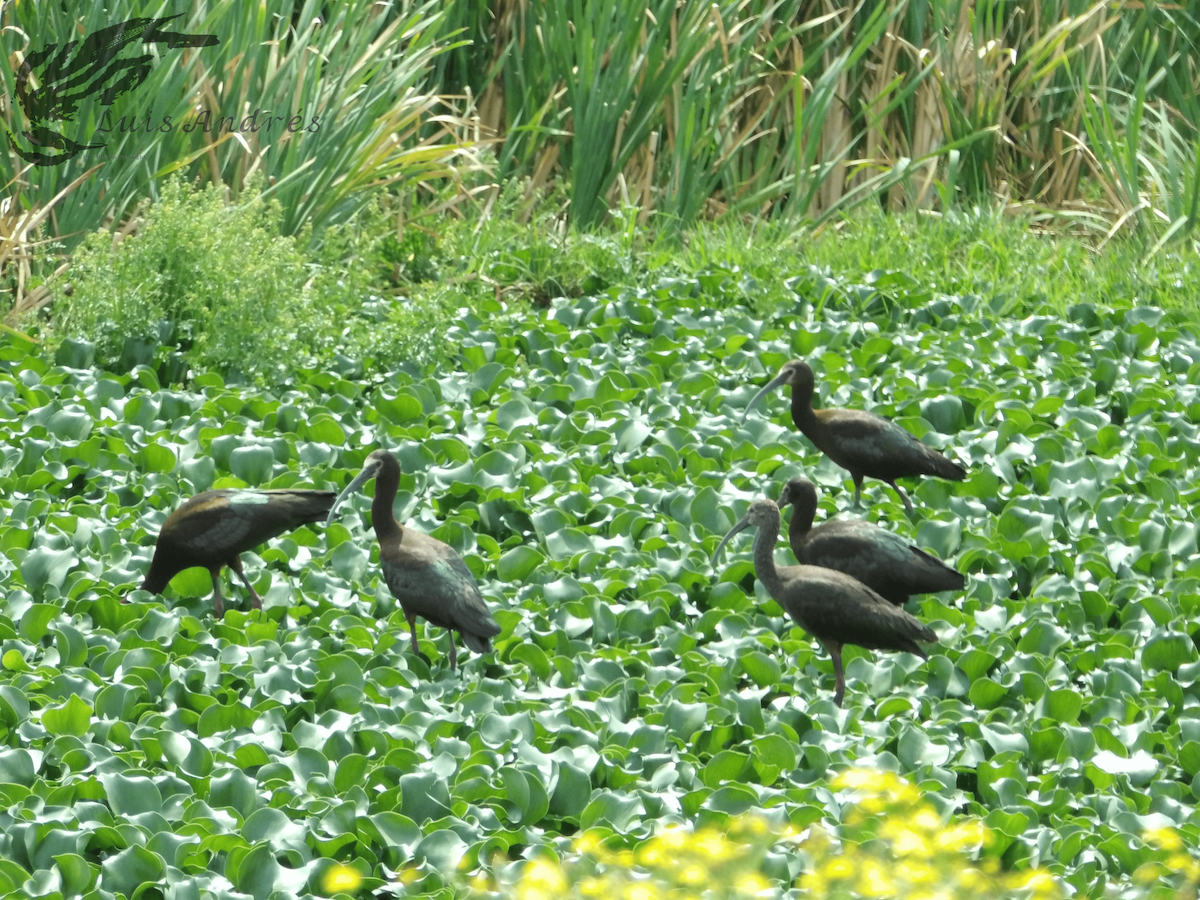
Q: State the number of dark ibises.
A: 5